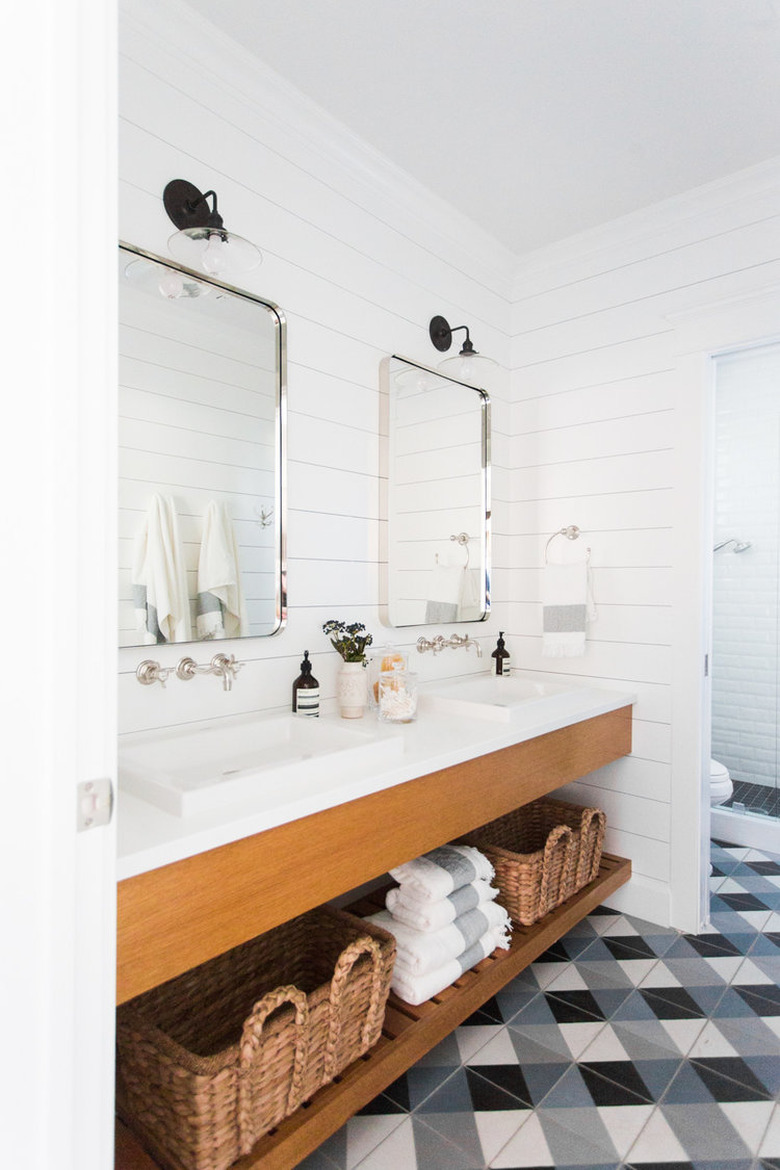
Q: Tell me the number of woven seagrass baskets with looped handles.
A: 2